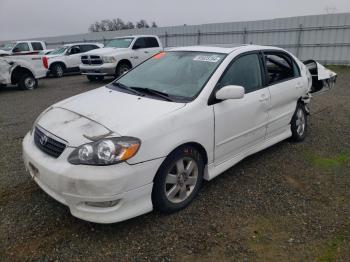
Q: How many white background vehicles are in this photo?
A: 4